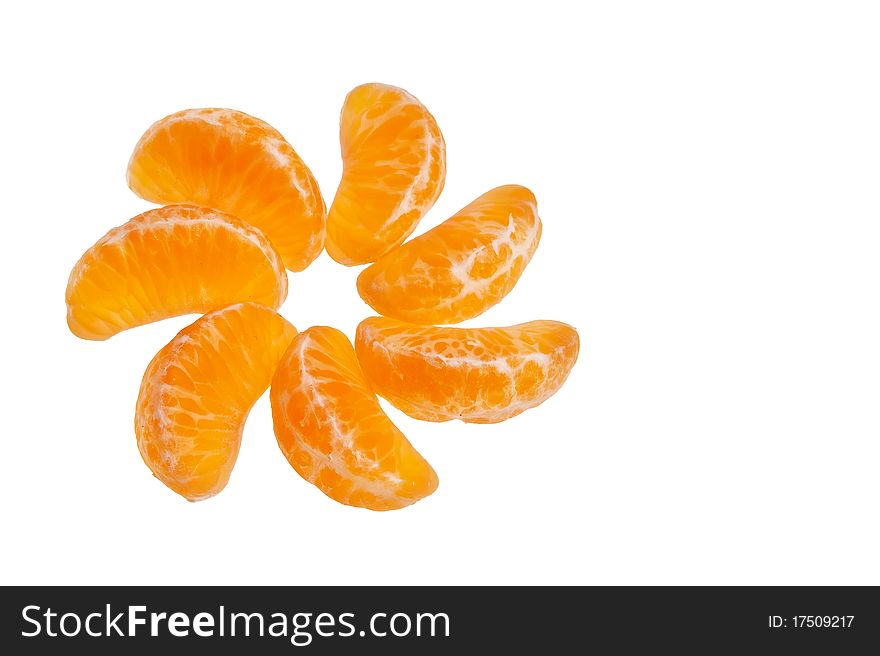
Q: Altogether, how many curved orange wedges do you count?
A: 7